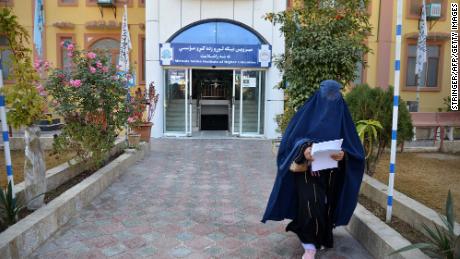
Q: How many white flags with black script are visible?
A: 2